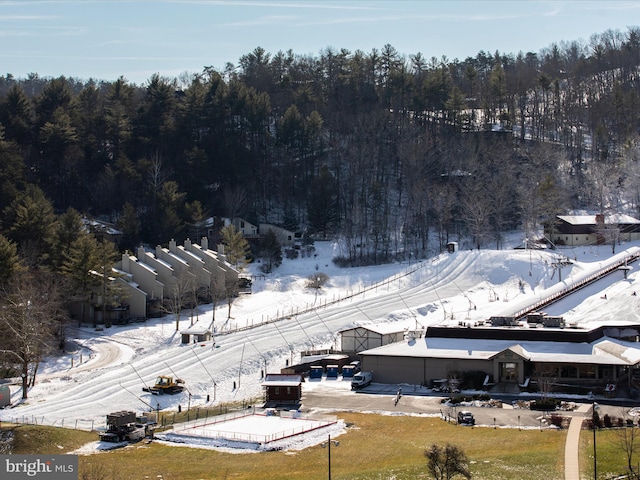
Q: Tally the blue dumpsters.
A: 3